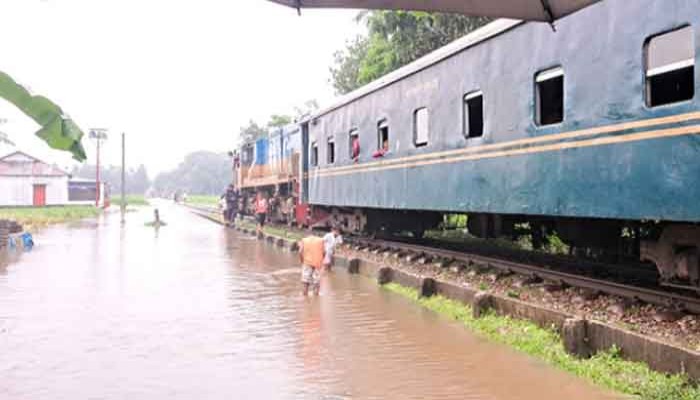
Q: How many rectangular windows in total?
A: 8